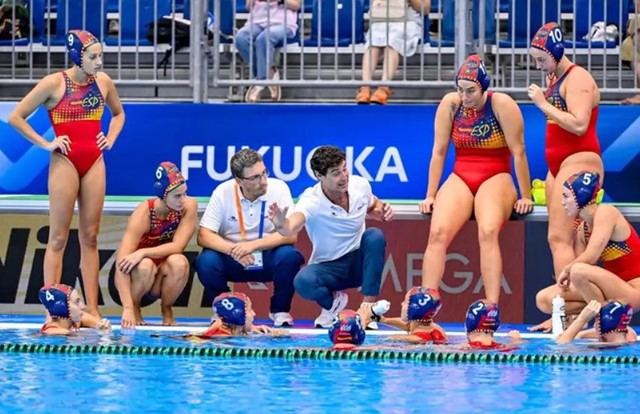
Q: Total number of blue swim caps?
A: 11